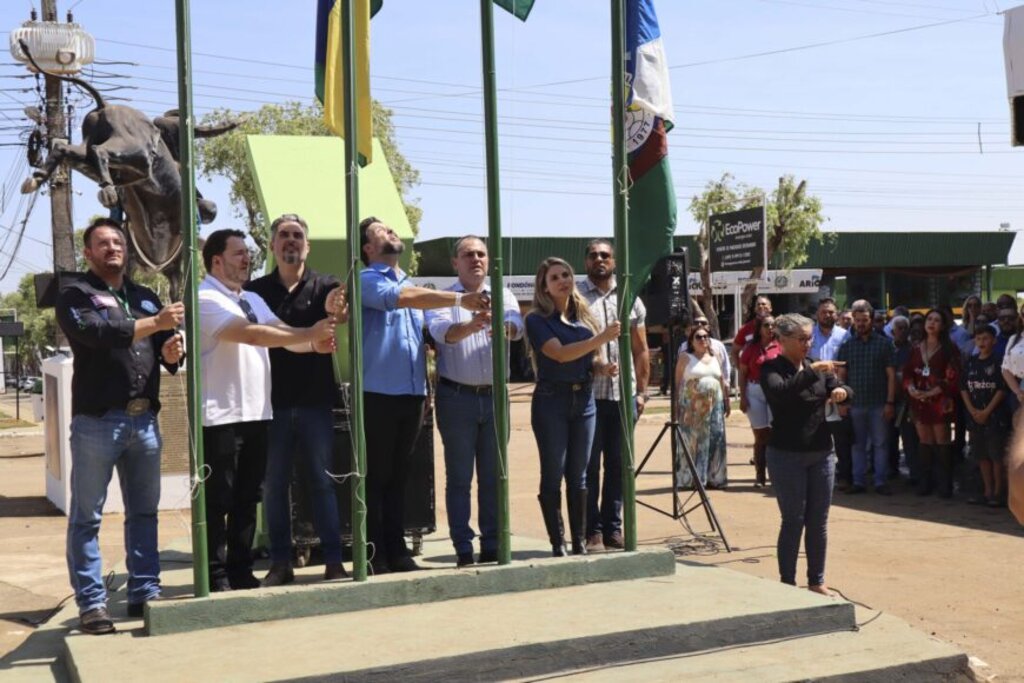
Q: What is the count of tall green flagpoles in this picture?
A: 4